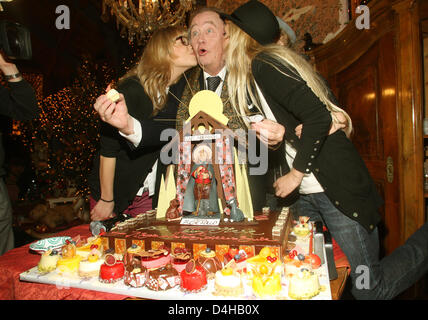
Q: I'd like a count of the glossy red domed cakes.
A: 2